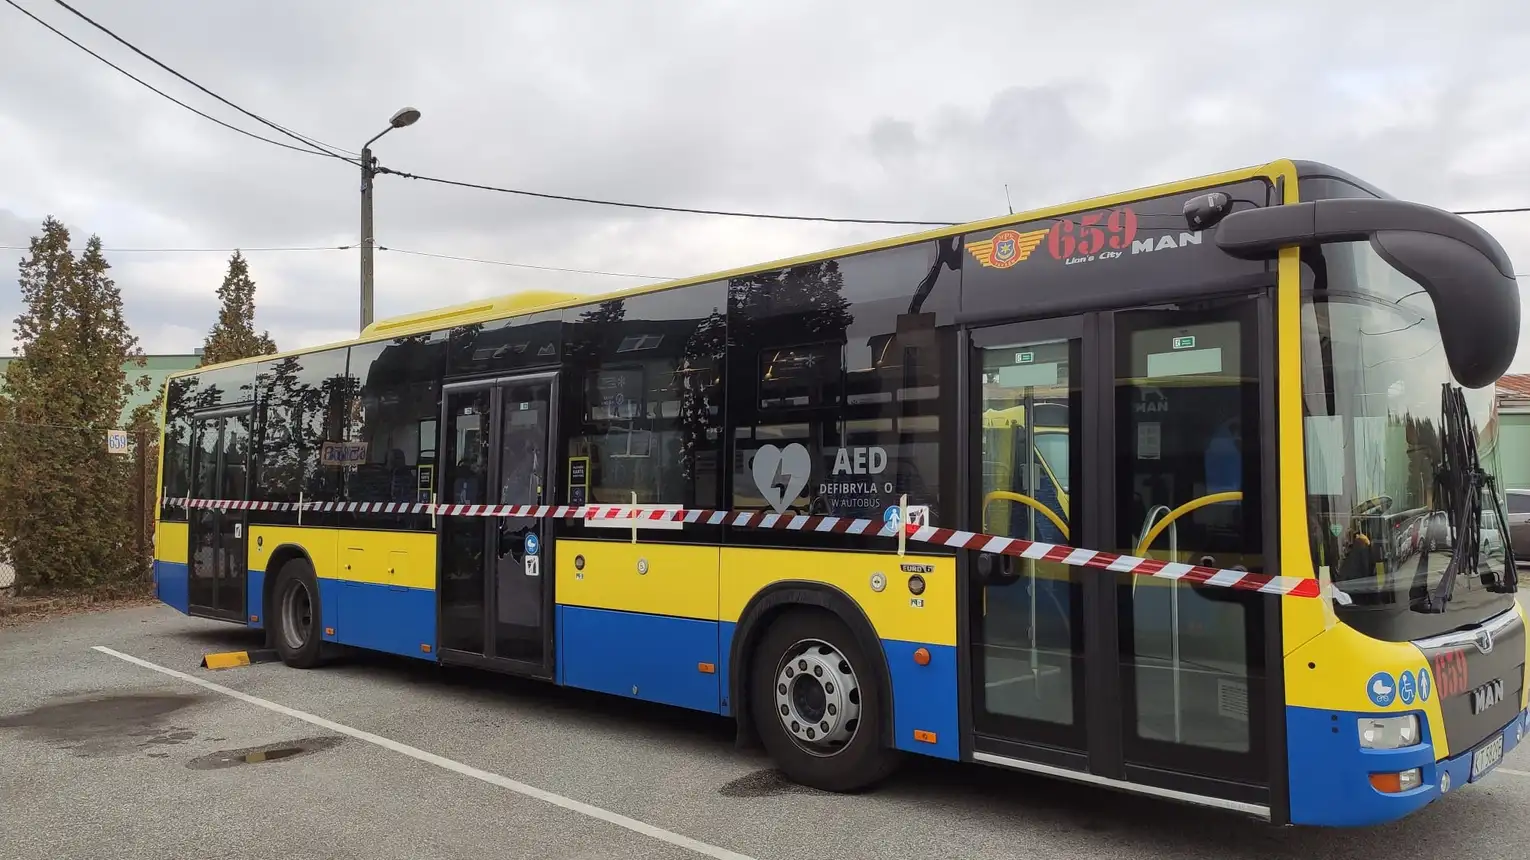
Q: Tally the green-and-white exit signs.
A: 2